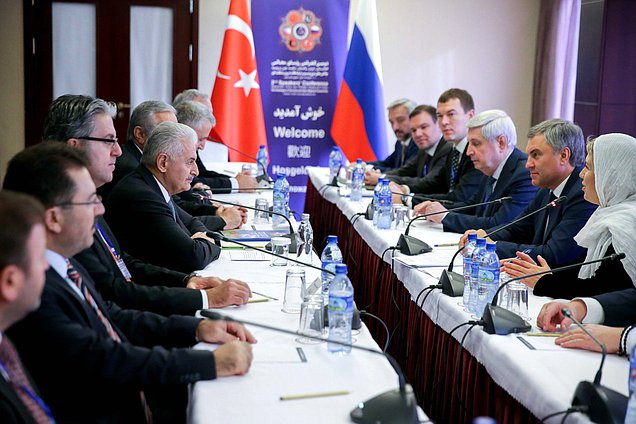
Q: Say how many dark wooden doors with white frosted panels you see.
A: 2